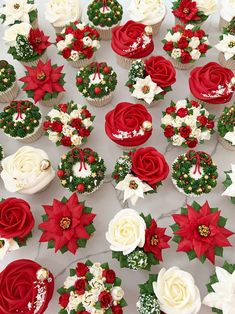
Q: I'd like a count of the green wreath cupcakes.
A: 6